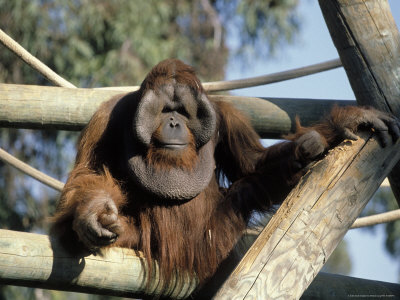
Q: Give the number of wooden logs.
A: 4